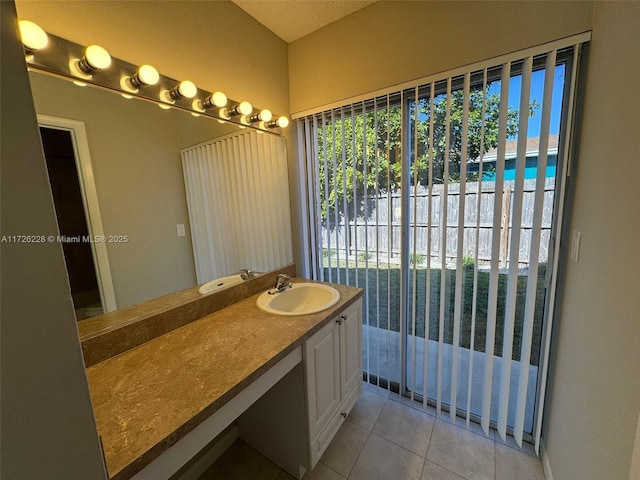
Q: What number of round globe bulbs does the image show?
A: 8